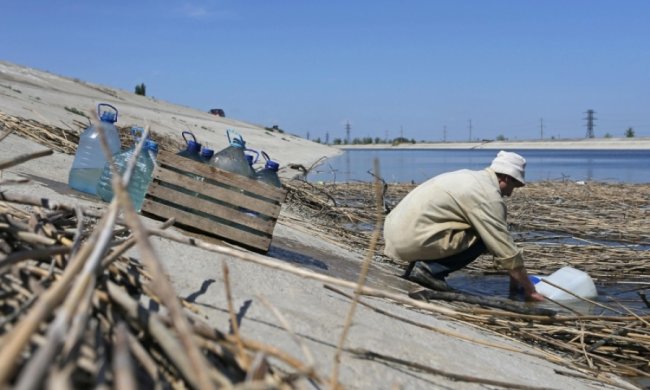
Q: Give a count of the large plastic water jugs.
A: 8